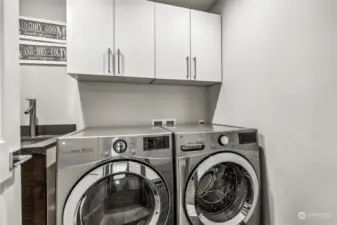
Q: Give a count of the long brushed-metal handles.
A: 4